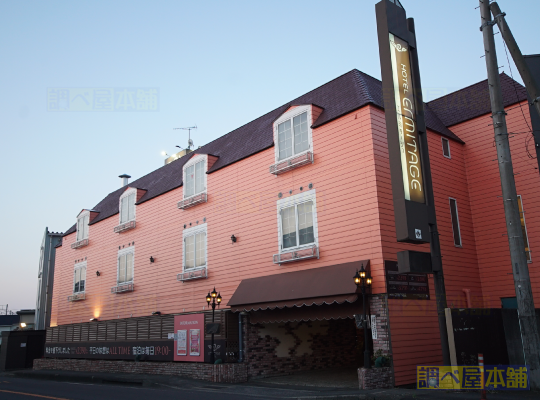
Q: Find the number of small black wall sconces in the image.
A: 3